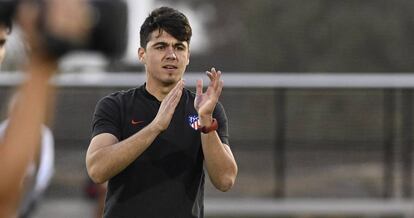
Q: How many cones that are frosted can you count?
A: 0